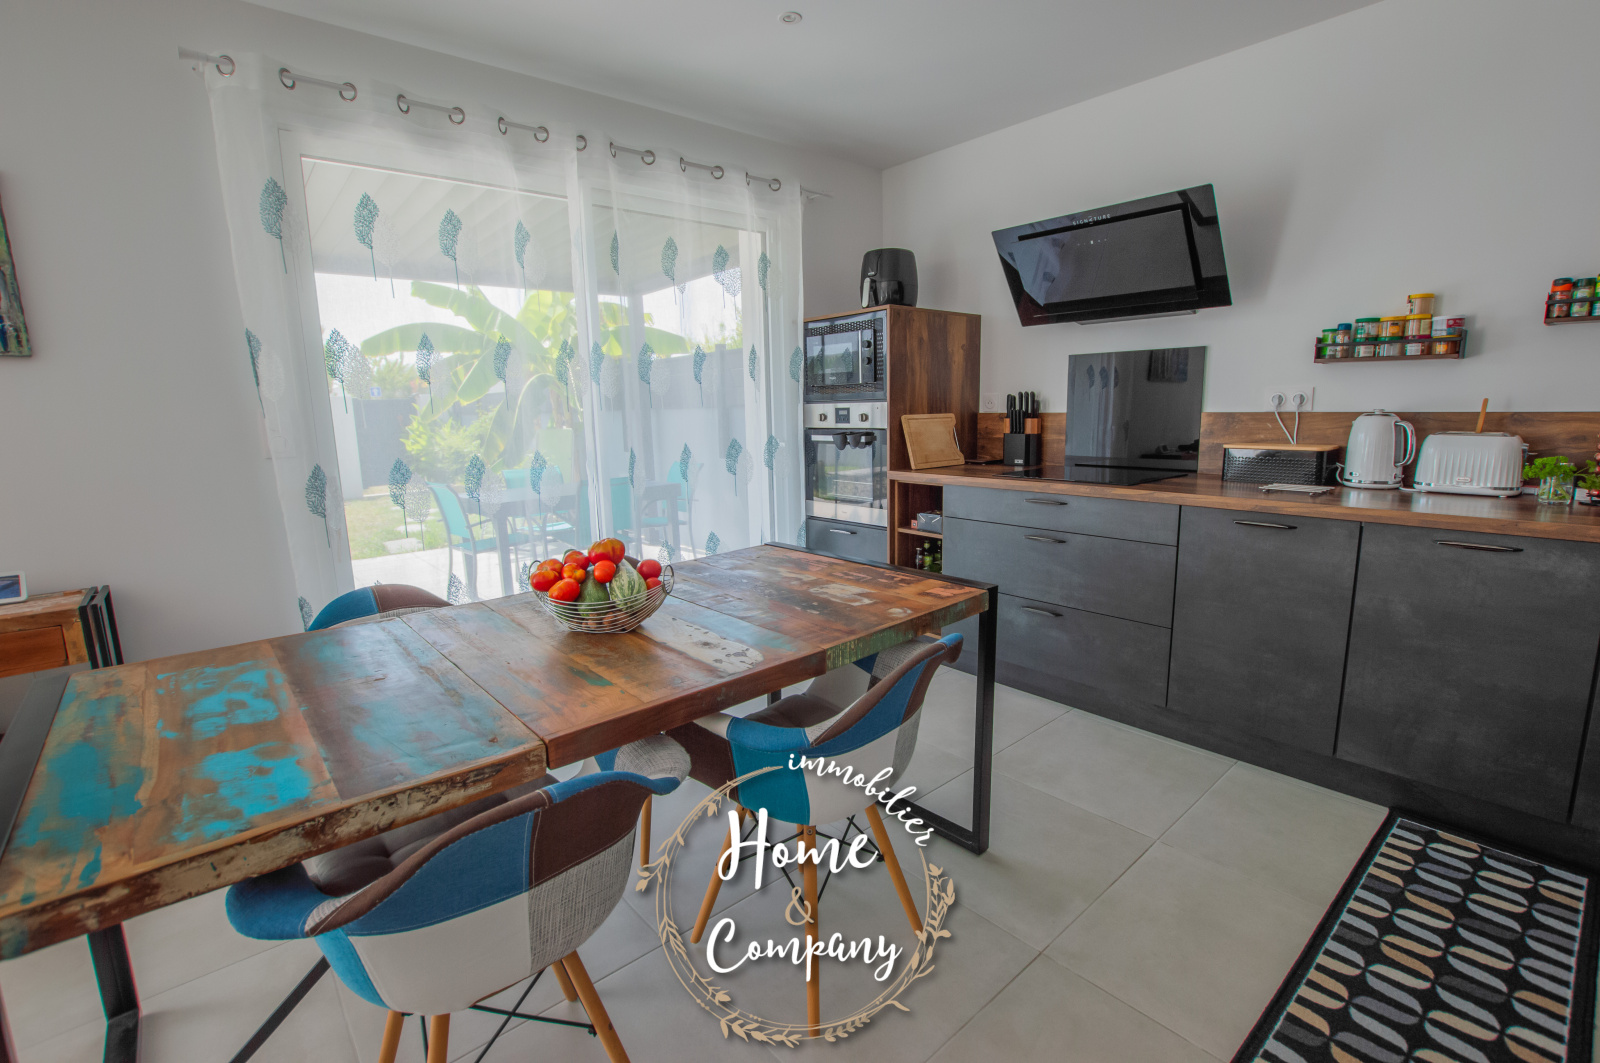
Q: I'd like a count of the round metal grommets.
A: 14